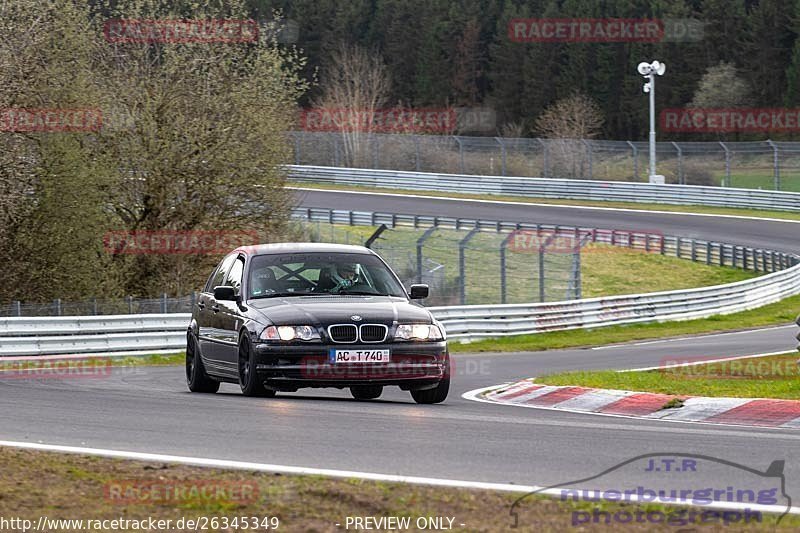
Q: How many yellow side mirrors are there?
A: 0